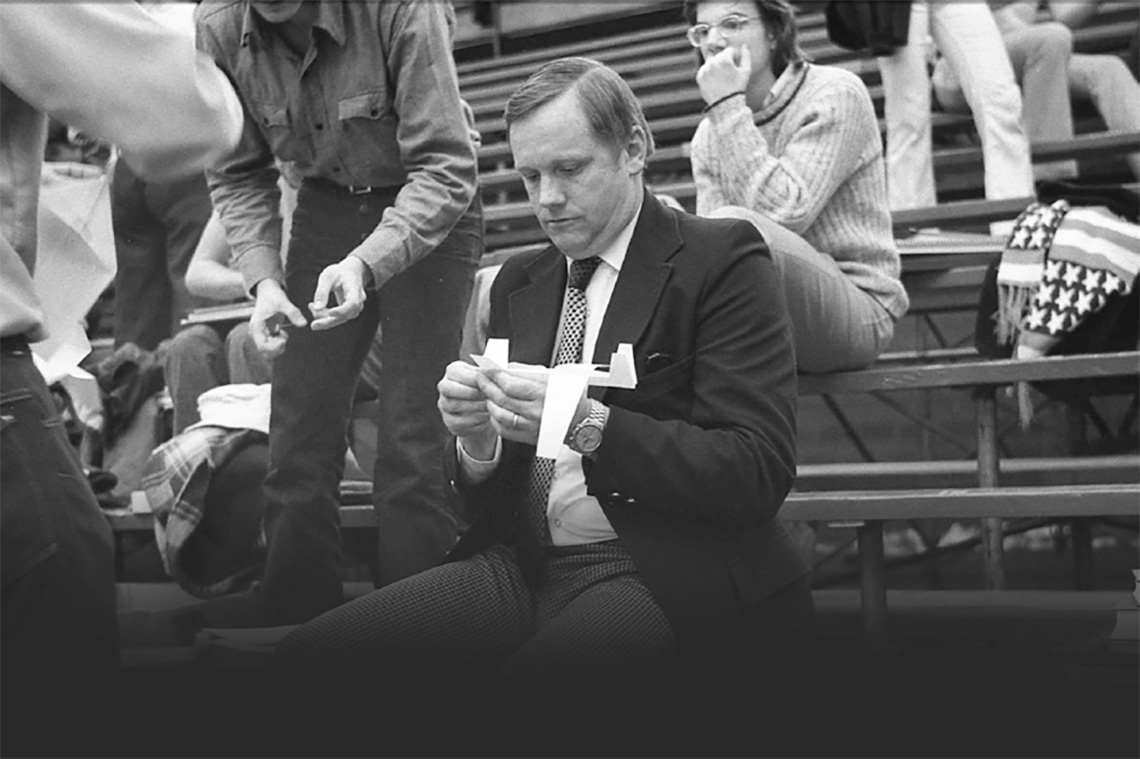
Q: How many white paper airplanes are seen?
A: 1